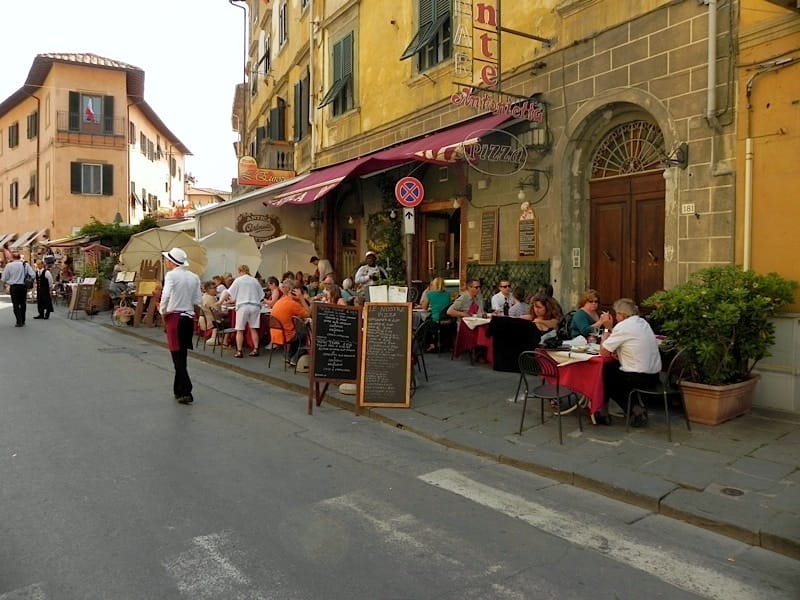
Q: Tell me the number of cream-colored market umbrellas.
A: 3